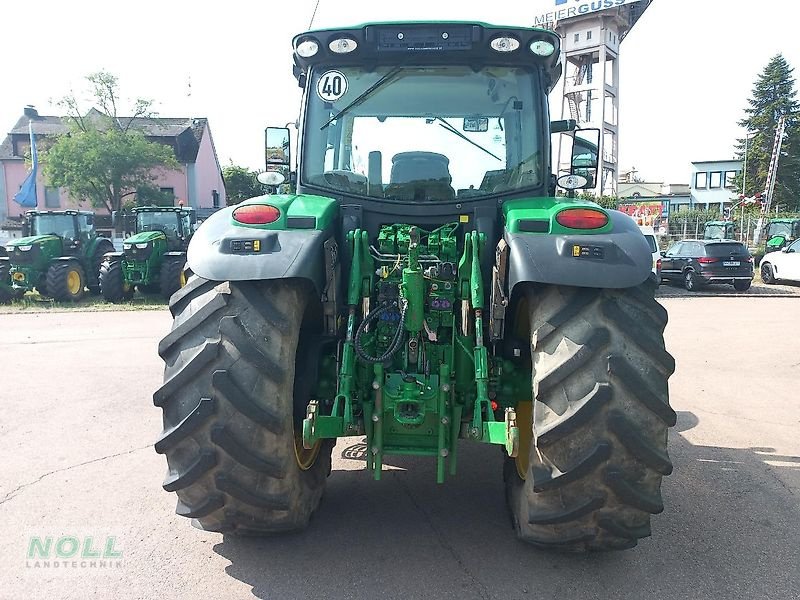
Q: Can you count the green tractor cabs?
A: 5